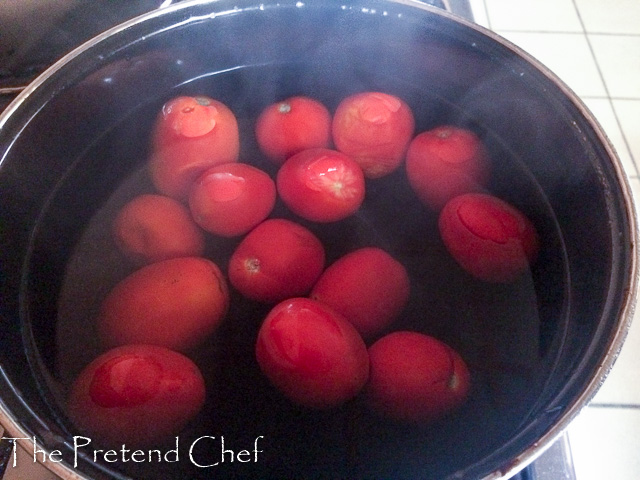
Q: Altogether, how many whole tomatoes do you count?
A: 14